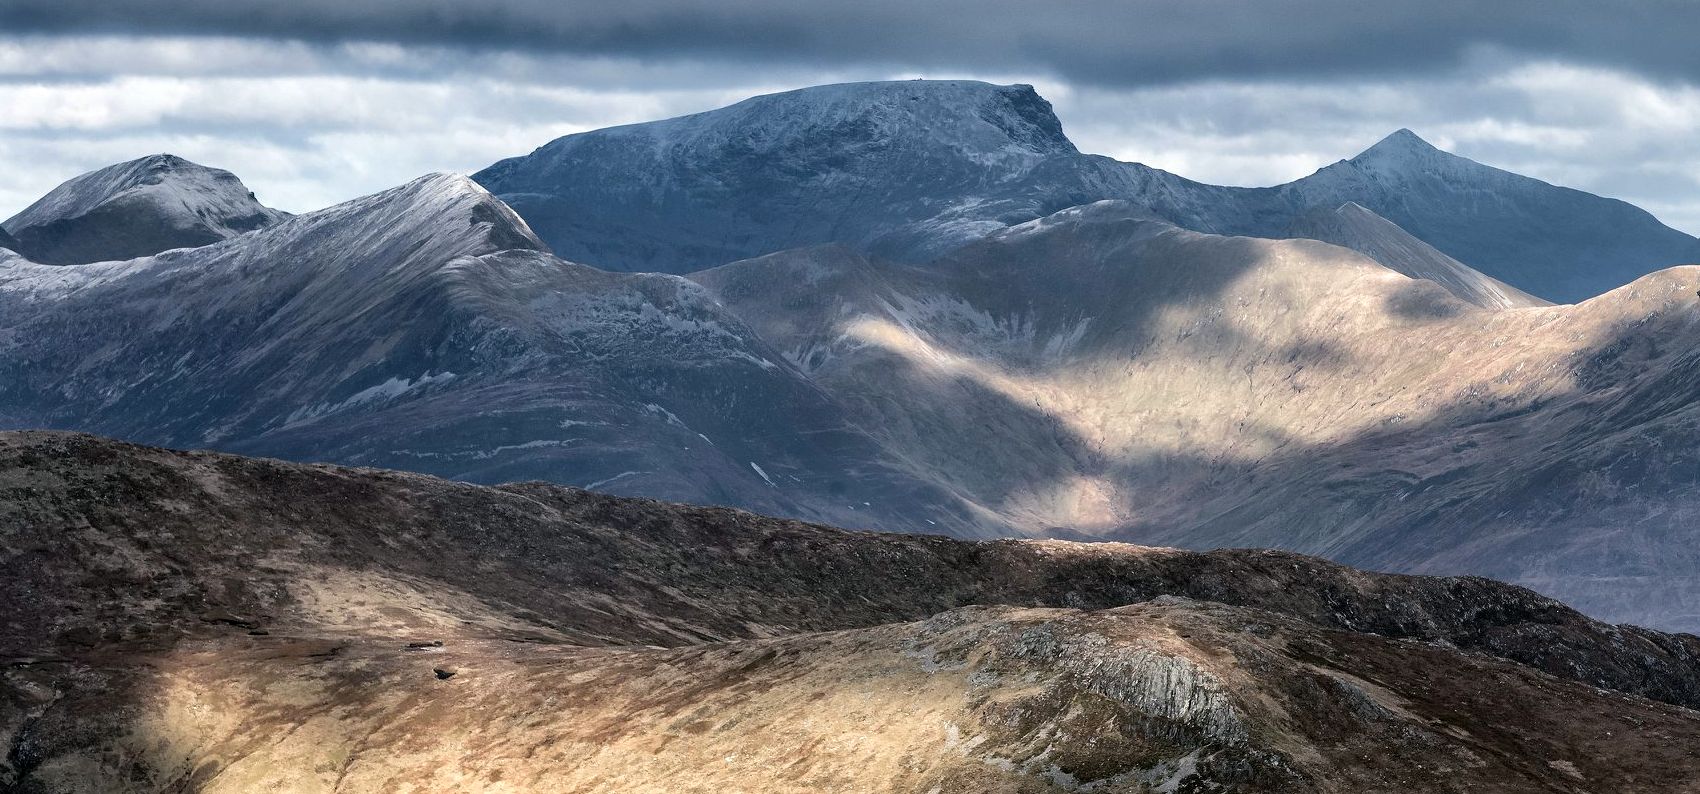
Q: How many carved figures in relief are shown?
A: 0